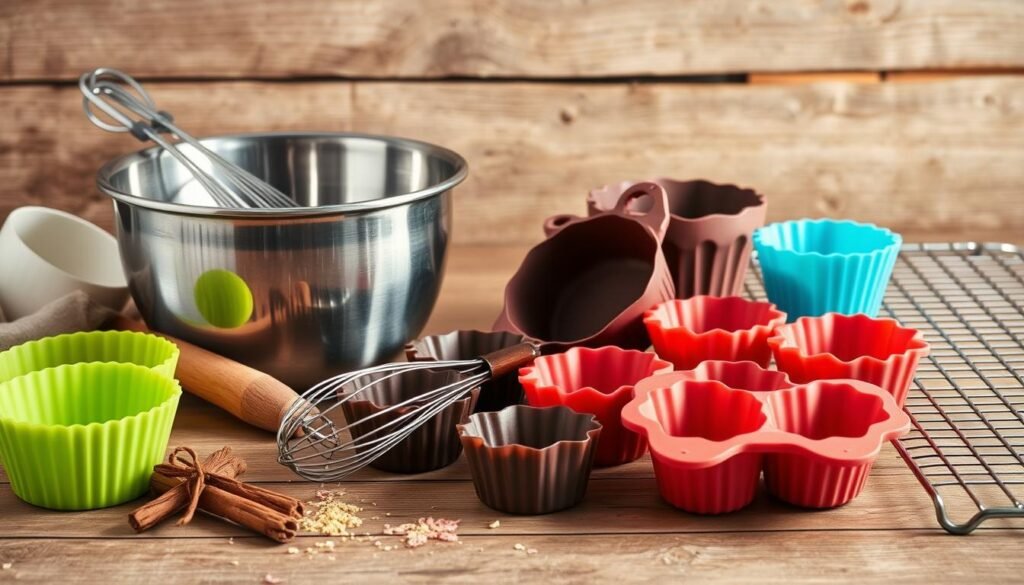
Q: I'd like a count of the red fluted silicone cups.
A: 6